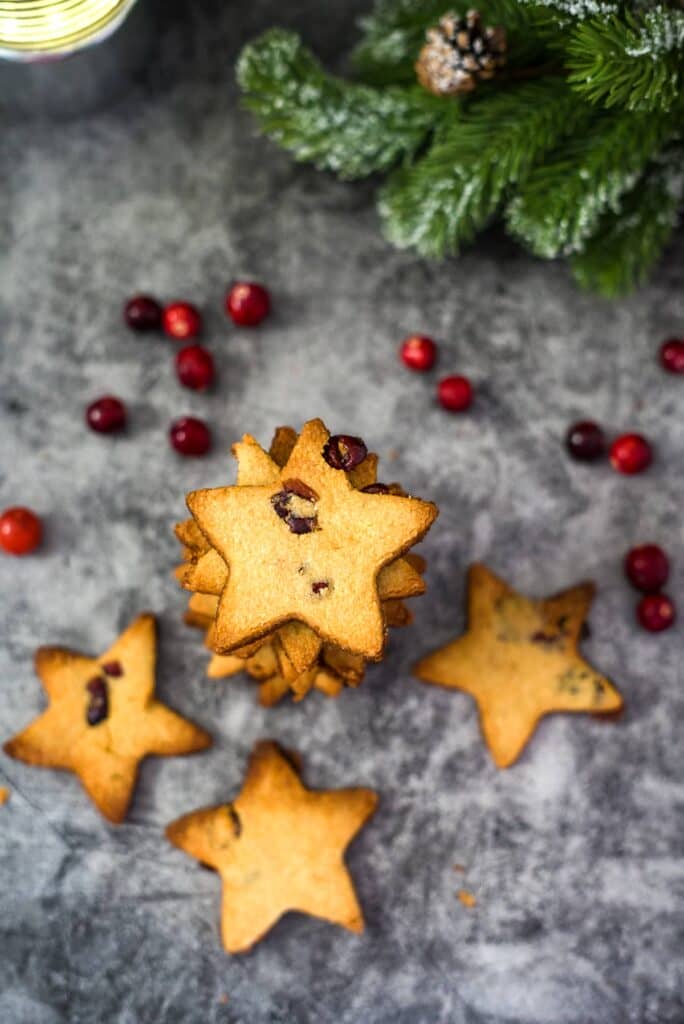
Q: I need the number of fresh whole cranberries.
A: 14